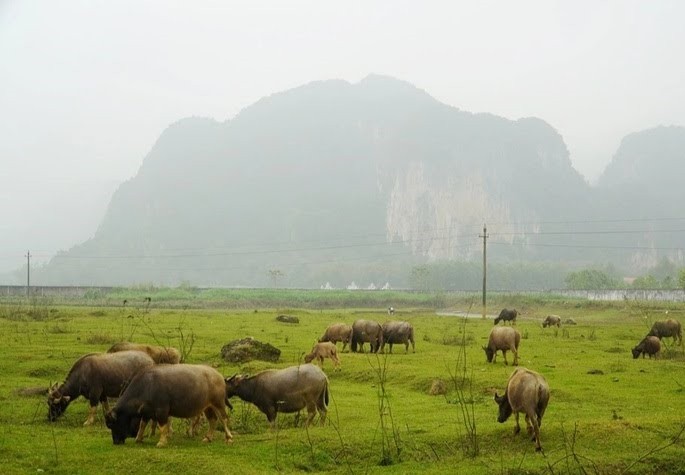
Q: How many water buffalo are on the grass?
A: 14